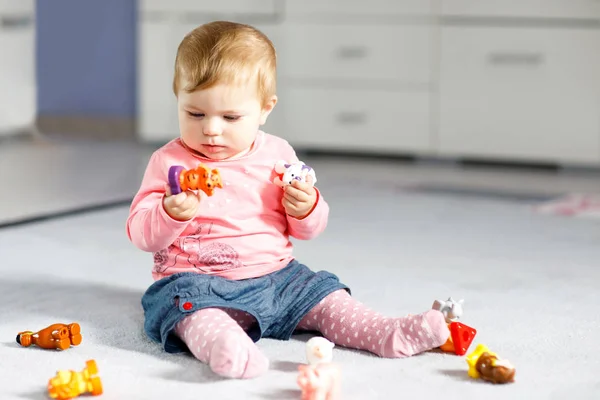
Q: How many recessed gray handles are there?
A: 3